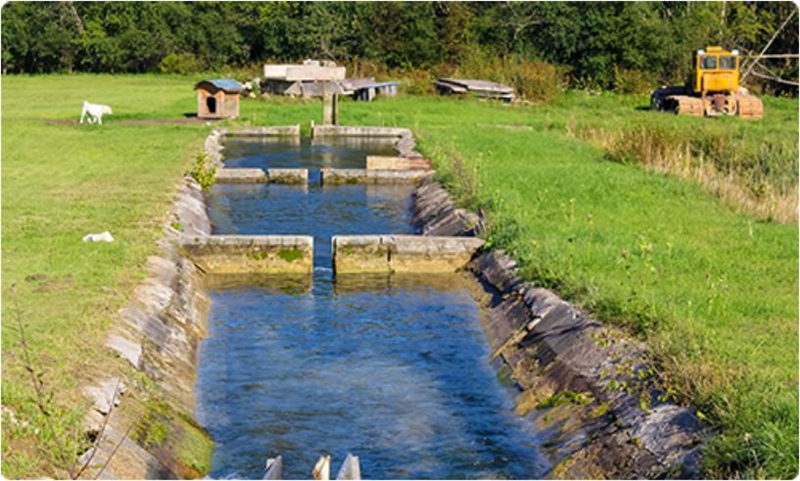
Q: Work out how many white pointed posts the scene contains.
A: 3